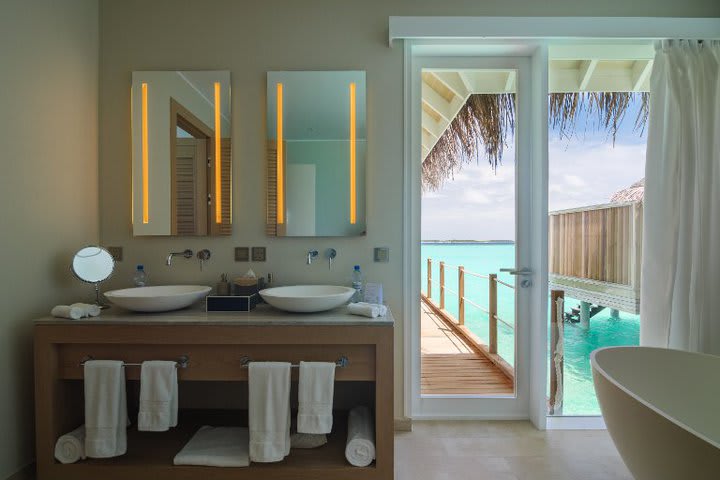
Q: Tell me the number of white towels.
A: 11